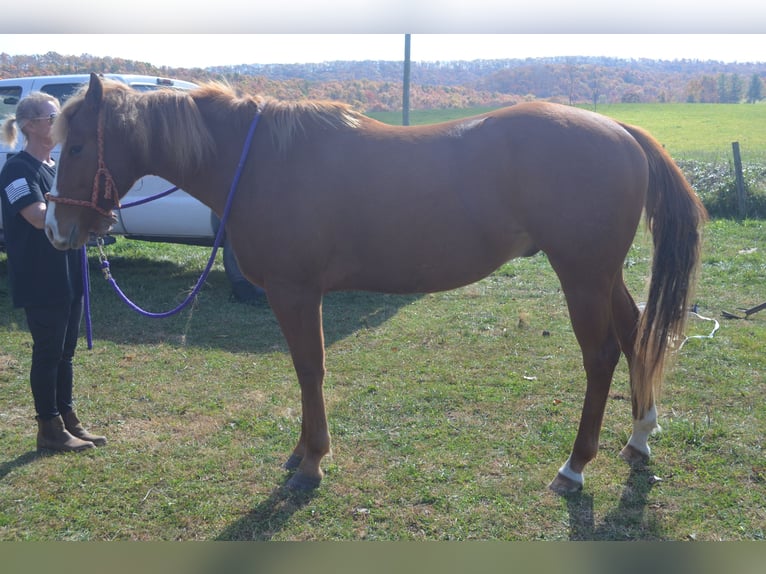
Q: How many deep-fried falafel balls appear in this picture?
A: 0